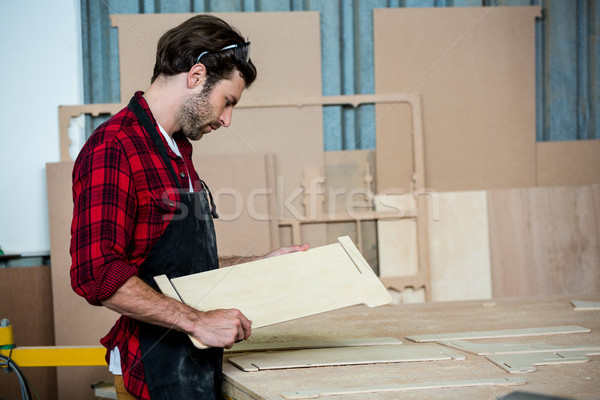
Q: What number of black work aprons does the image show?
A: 1